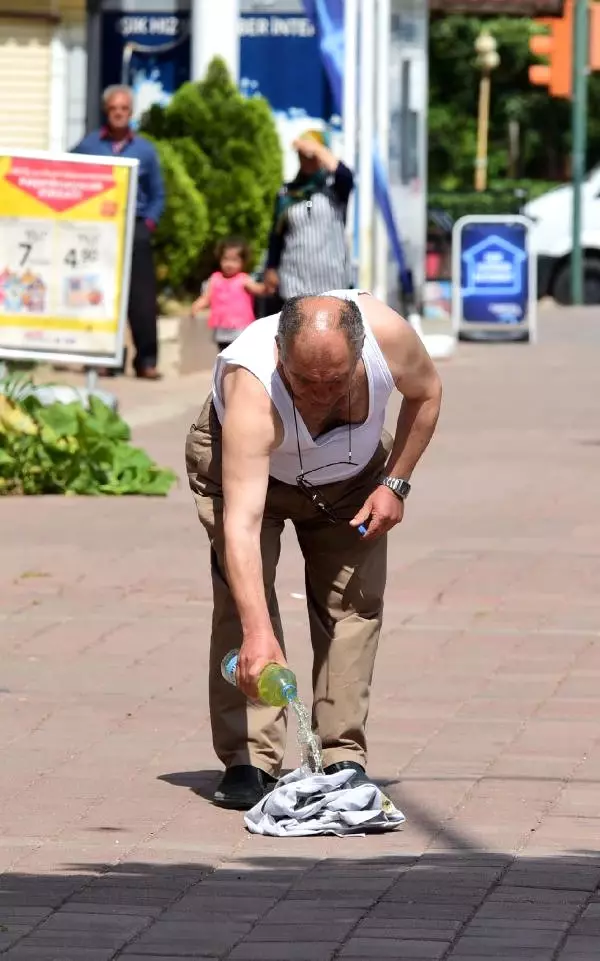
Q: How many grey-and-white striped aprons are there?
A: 1